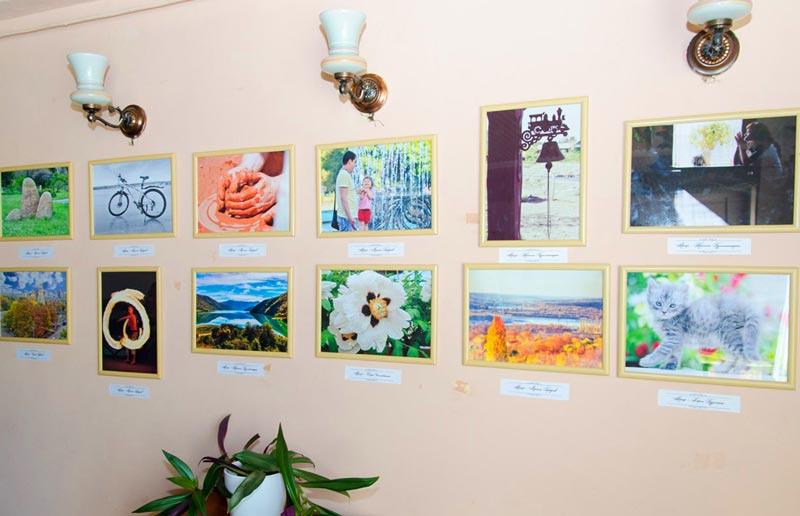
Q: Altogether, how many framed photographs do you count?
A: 12